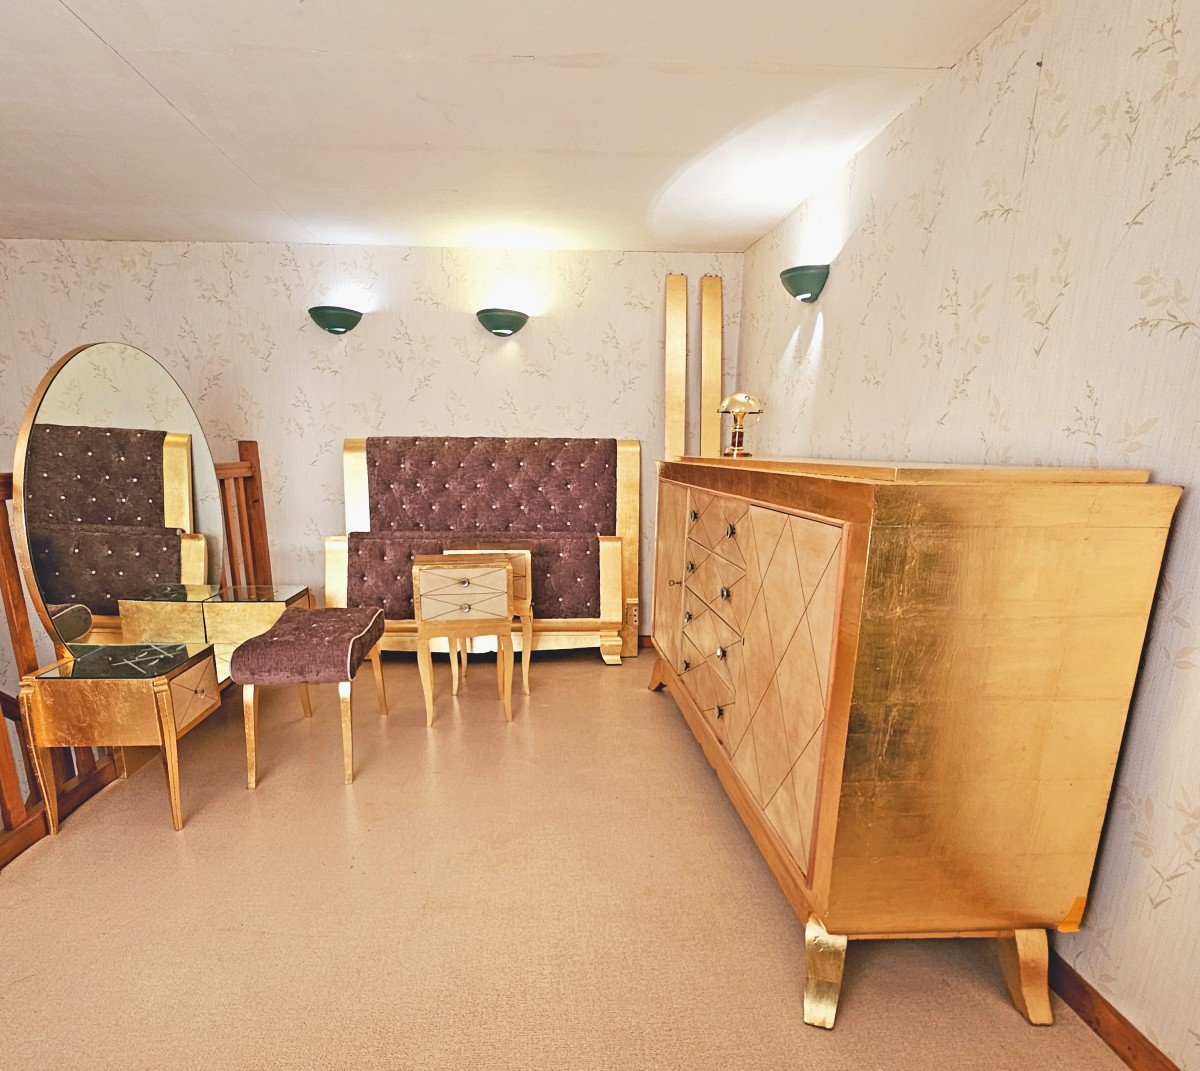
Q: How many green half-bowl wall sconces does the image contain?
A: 3